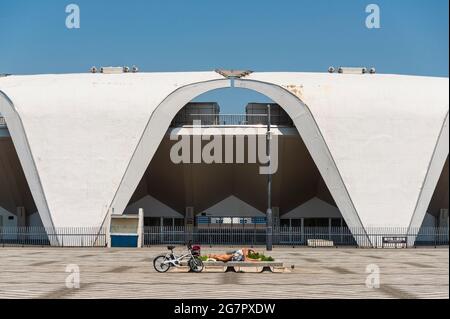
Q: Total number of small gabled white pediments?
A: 3